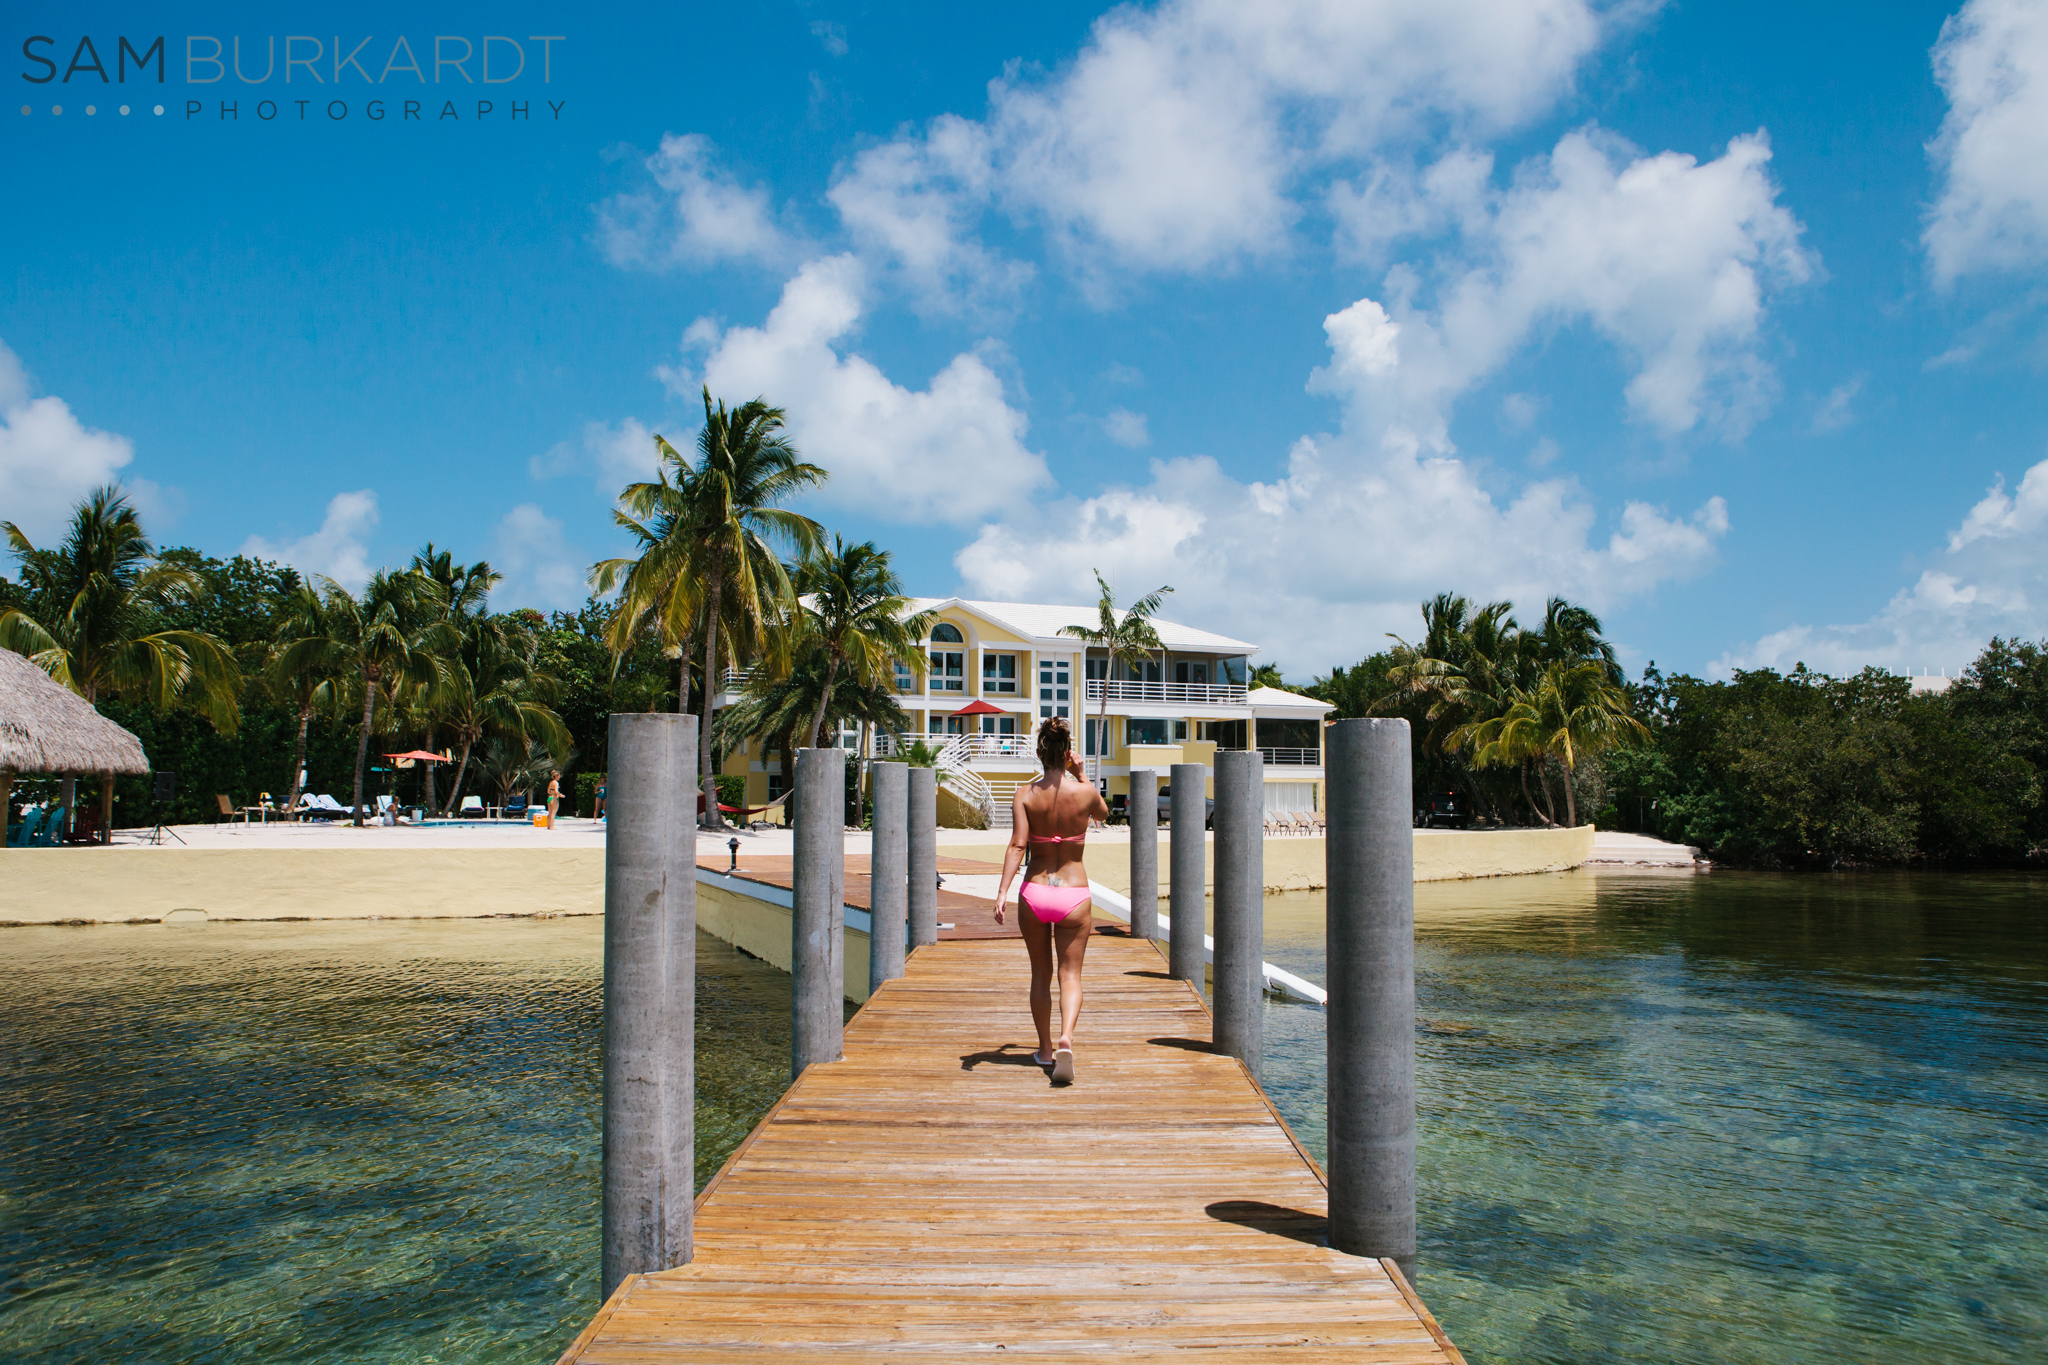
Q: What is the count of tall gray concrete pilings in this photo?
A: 8